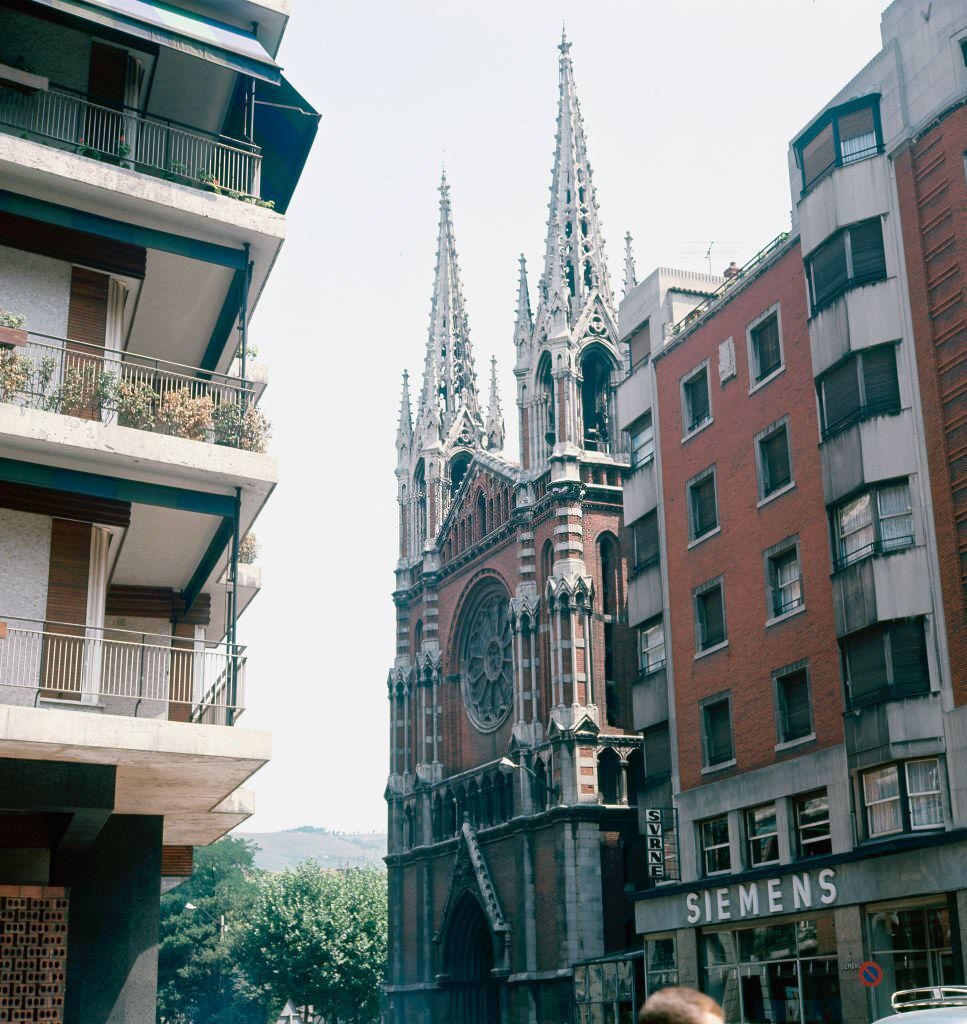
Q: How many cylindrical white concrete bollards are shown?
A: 0